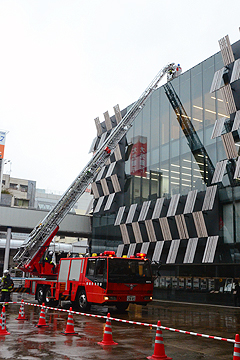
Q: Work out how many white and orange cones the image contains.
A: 7